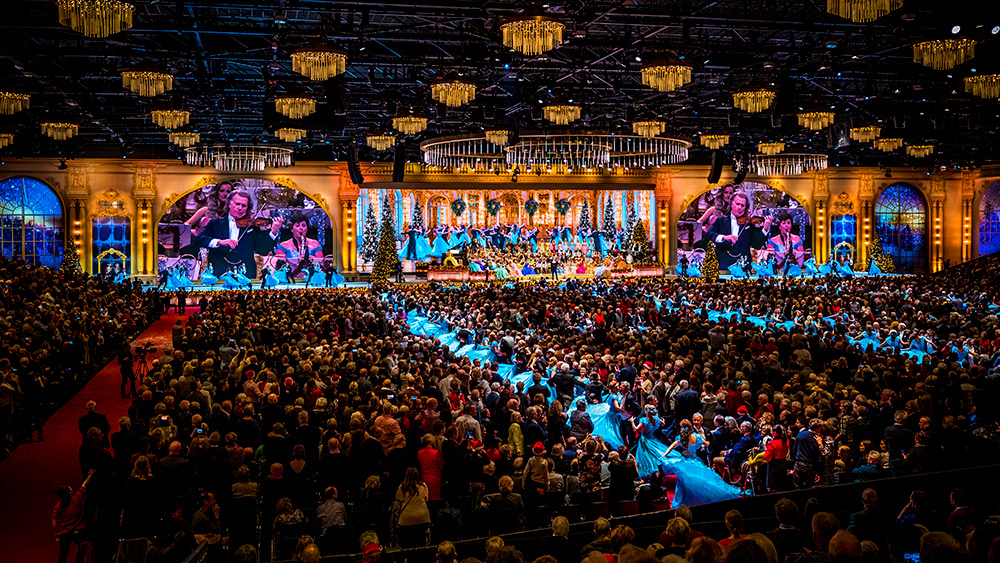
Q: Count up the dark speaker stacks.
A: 4